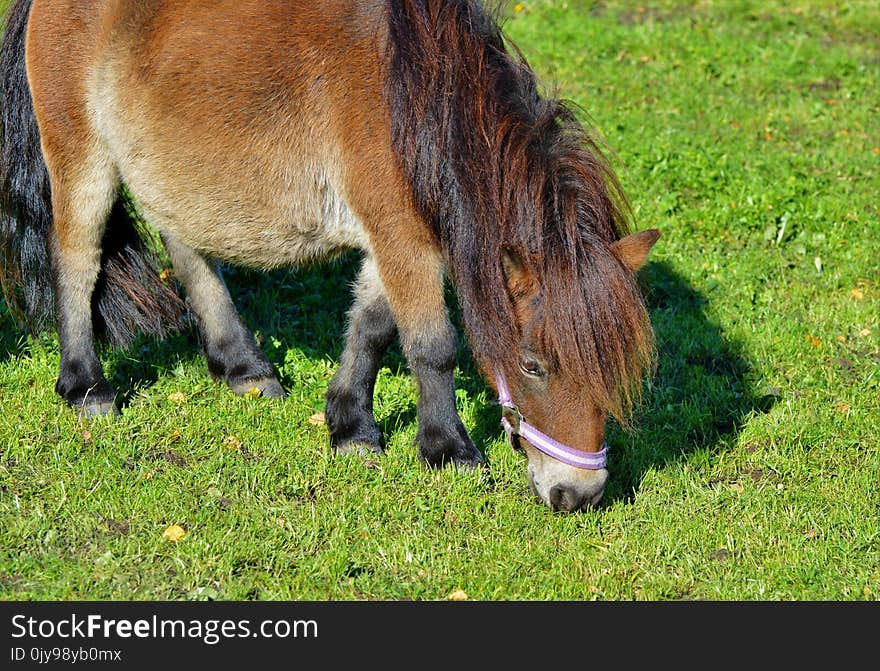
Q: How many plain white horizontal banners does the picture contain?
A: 0